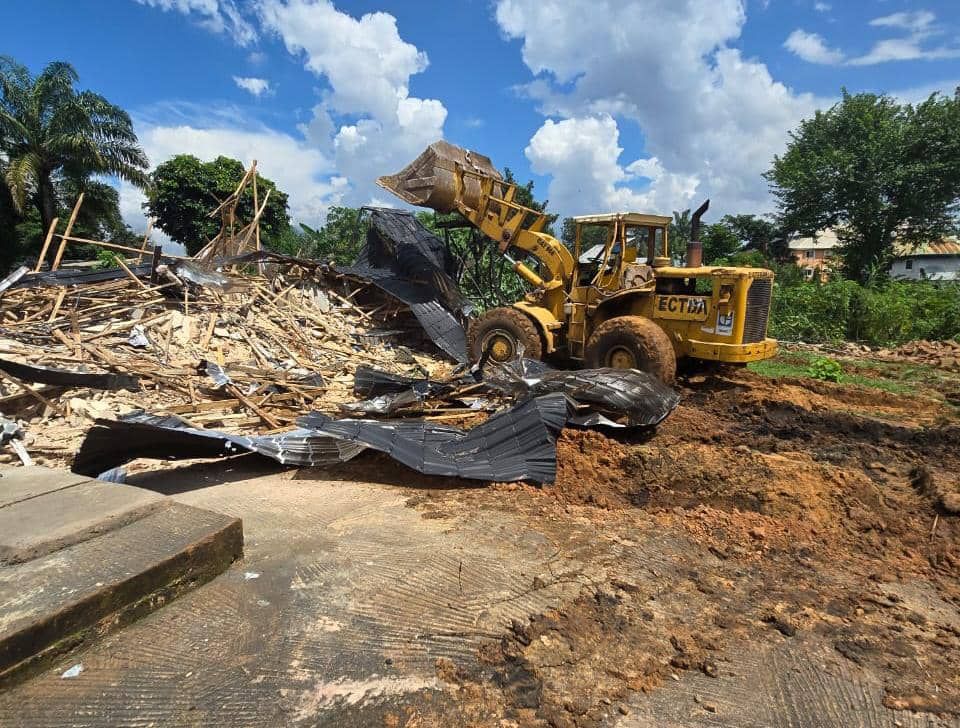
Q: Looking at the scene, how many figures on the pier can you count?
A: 0